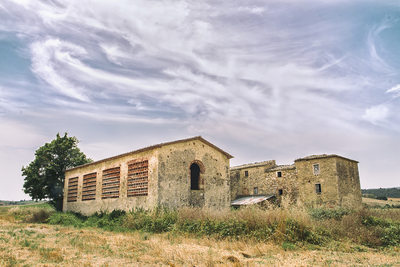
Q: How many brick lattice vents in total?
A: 4